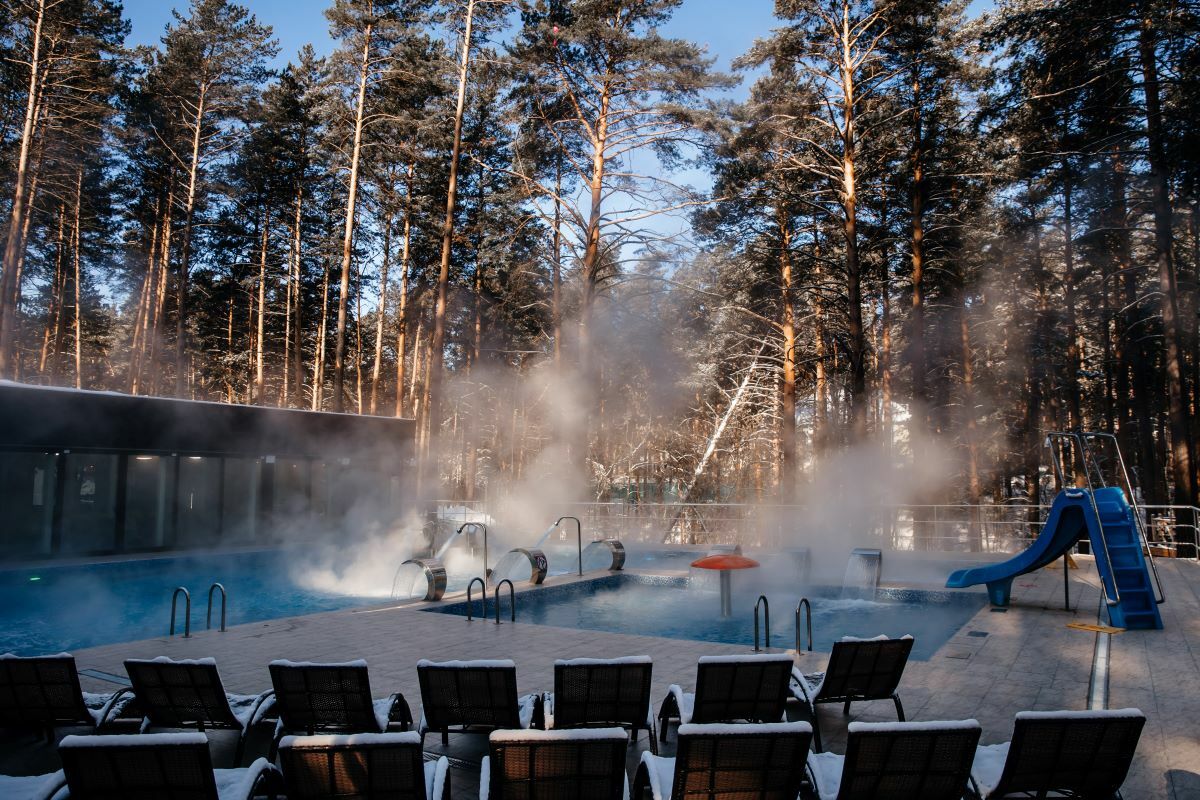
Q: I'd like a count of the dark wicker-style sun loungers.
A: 13